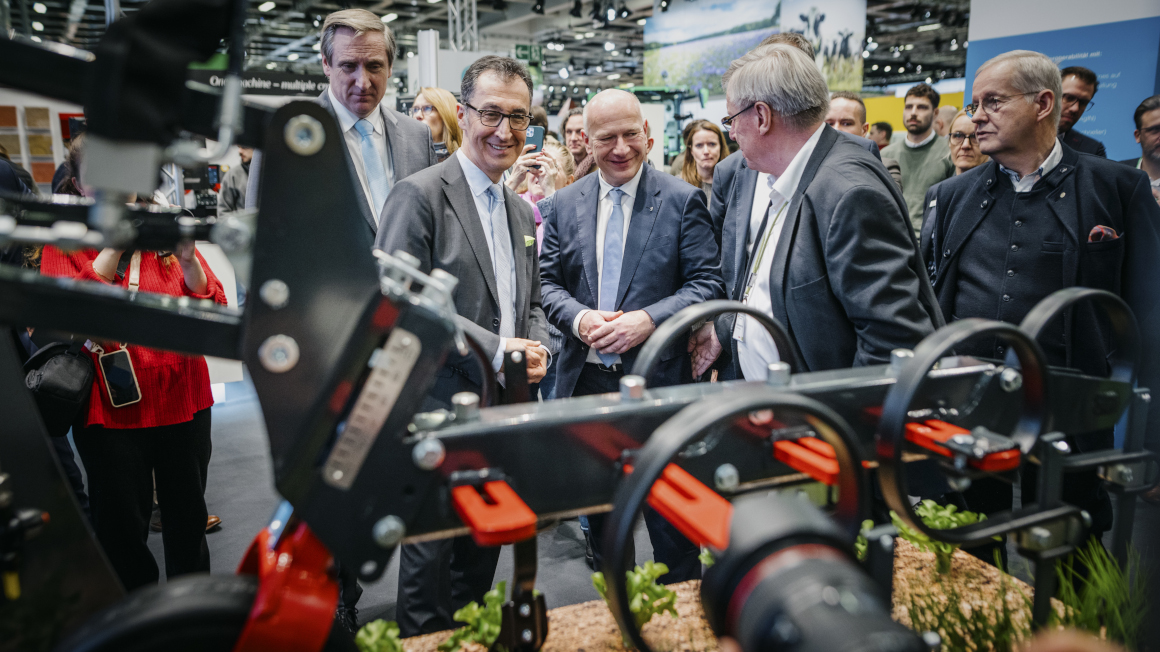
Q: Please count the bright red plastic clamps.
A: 4